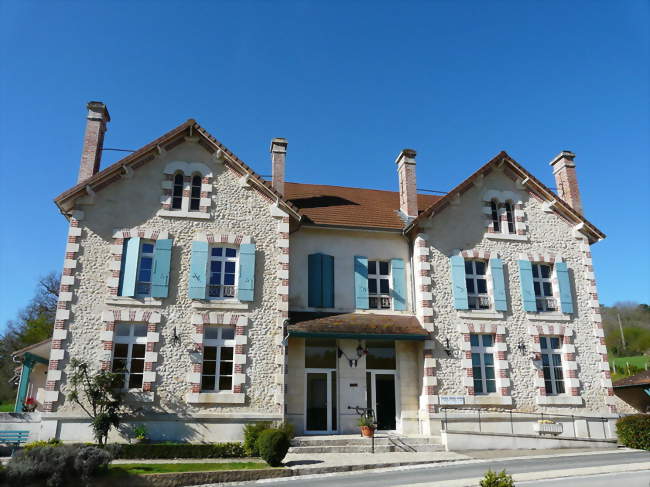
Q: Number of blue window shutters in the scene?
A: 12